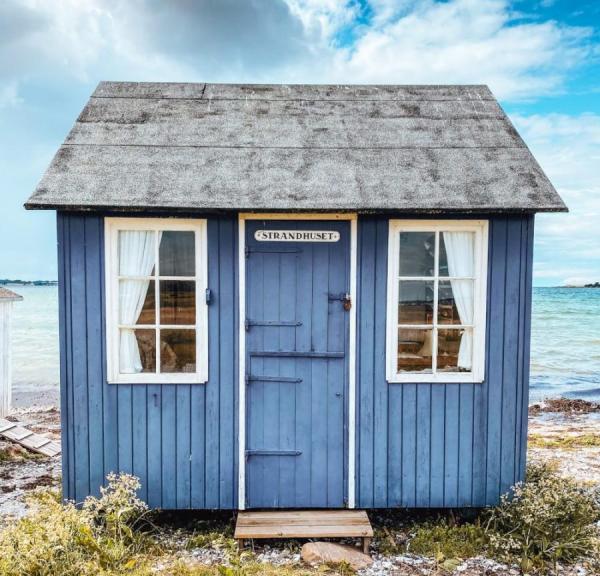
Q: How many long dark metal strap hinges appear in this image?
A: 4